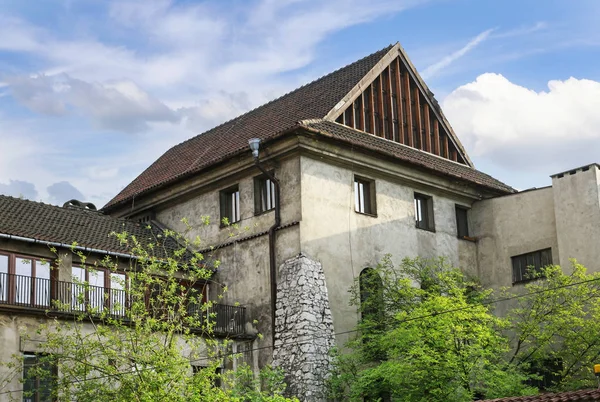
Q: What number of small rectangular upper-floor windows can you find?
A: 5